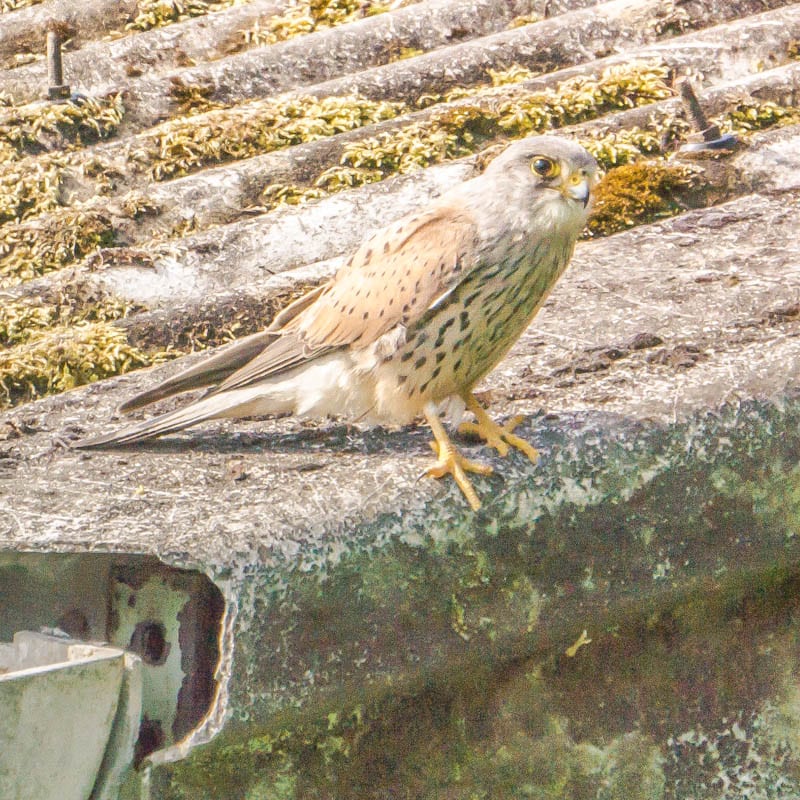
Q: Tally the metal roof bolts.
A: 2